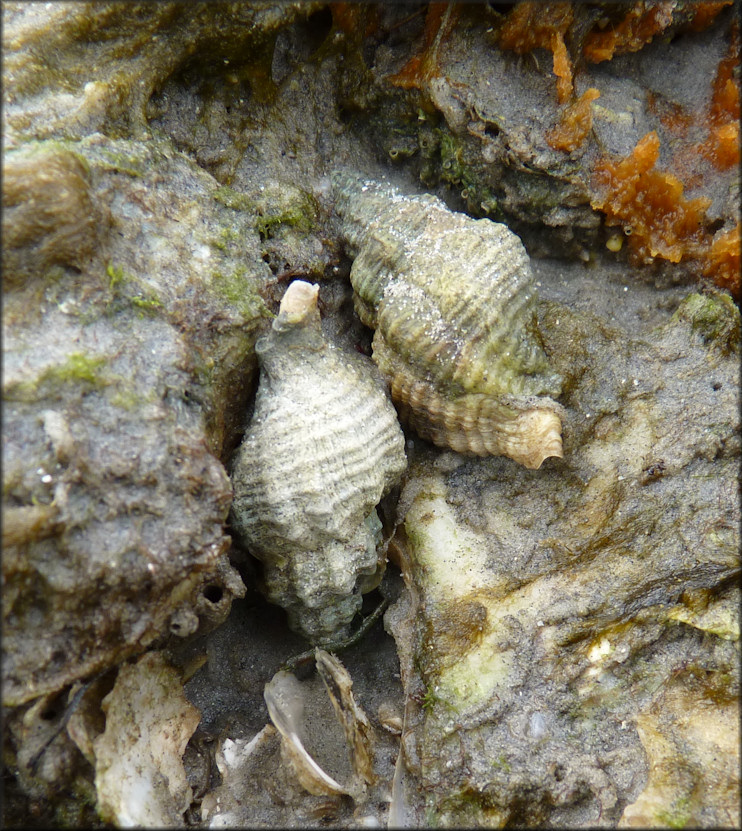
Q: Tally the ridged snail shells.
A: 2